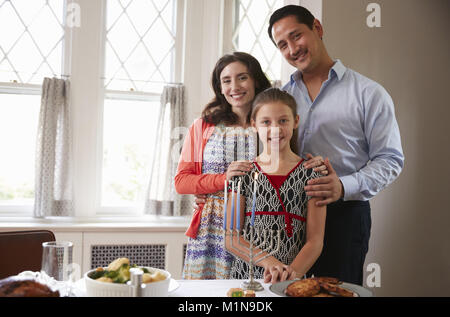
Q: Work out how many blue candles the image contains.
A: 4